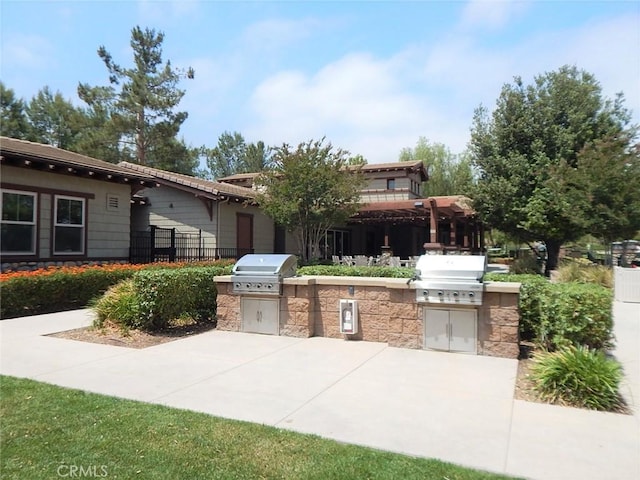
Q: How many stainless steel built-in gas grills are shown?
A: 2